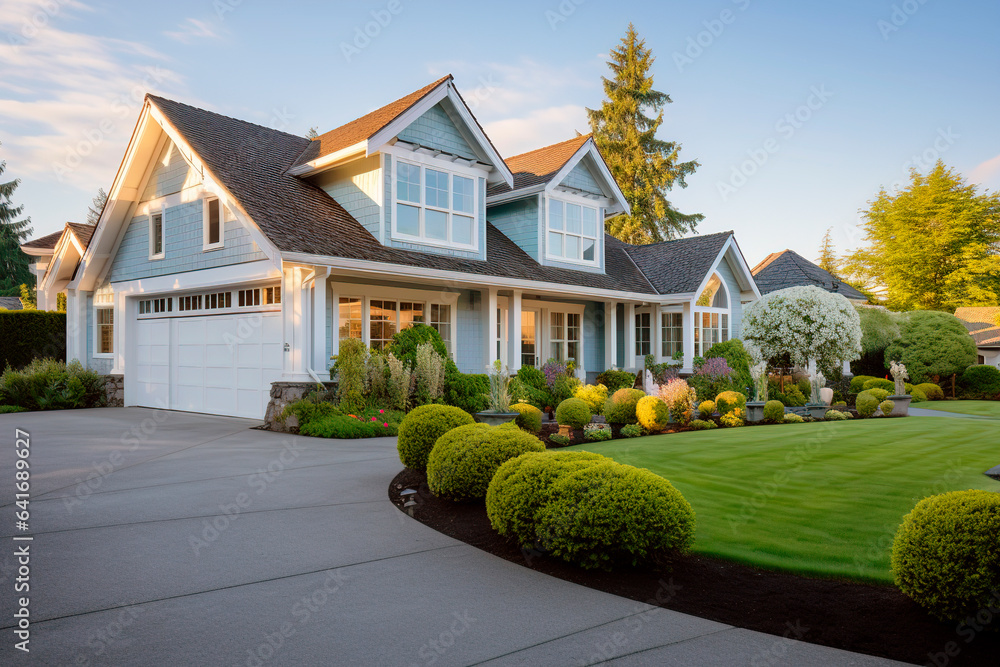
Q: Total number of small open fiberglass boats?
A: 0